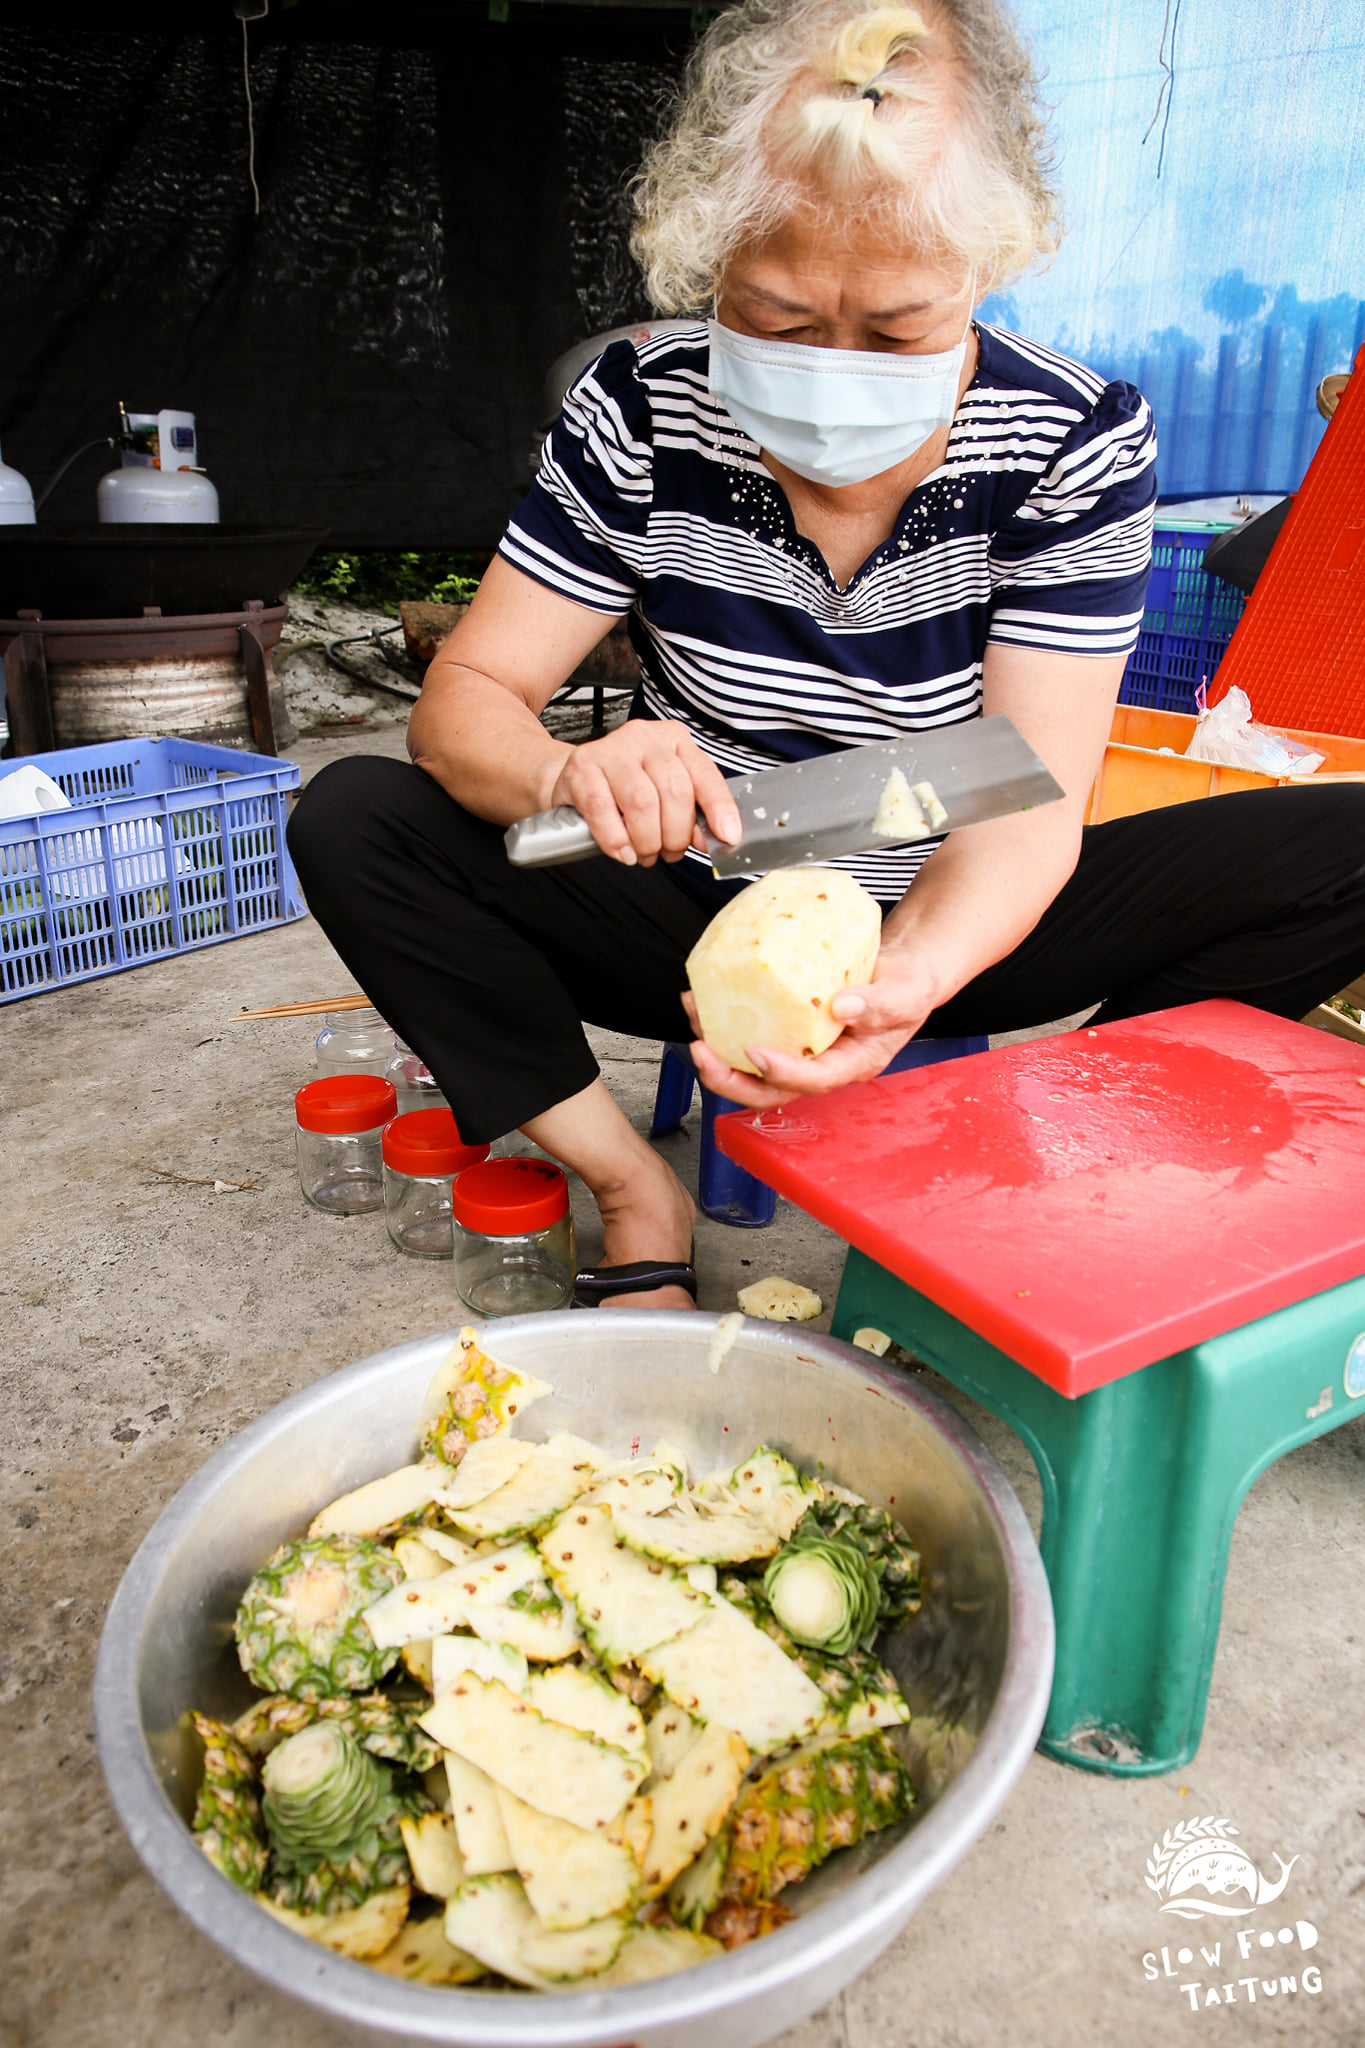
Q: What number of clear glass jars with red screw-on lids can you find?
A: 3